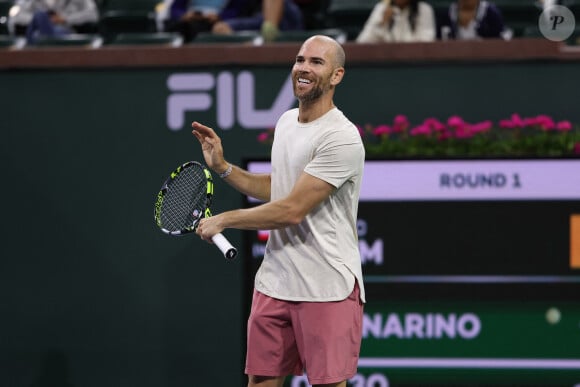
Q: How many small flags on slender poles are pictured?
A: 0